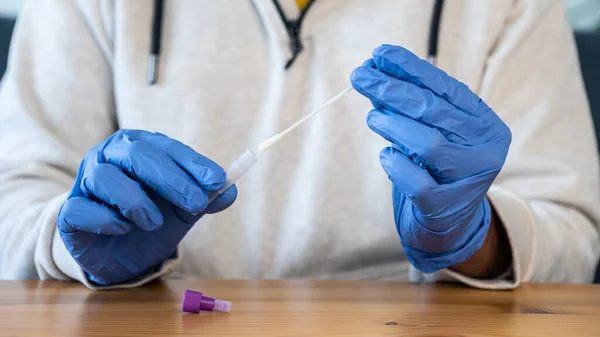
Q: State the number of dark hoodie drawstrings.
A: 2